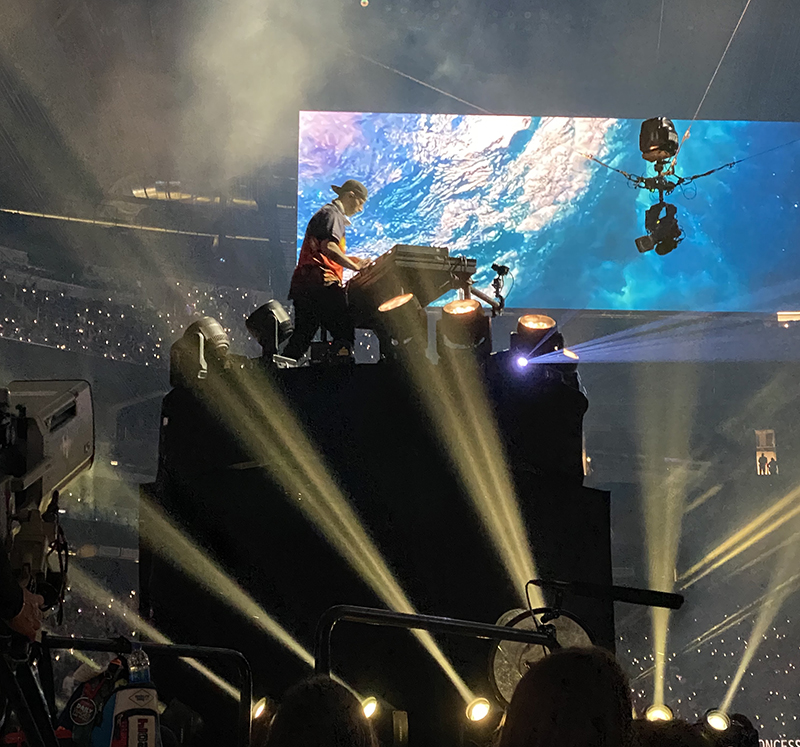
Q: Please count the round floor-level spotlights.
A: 5